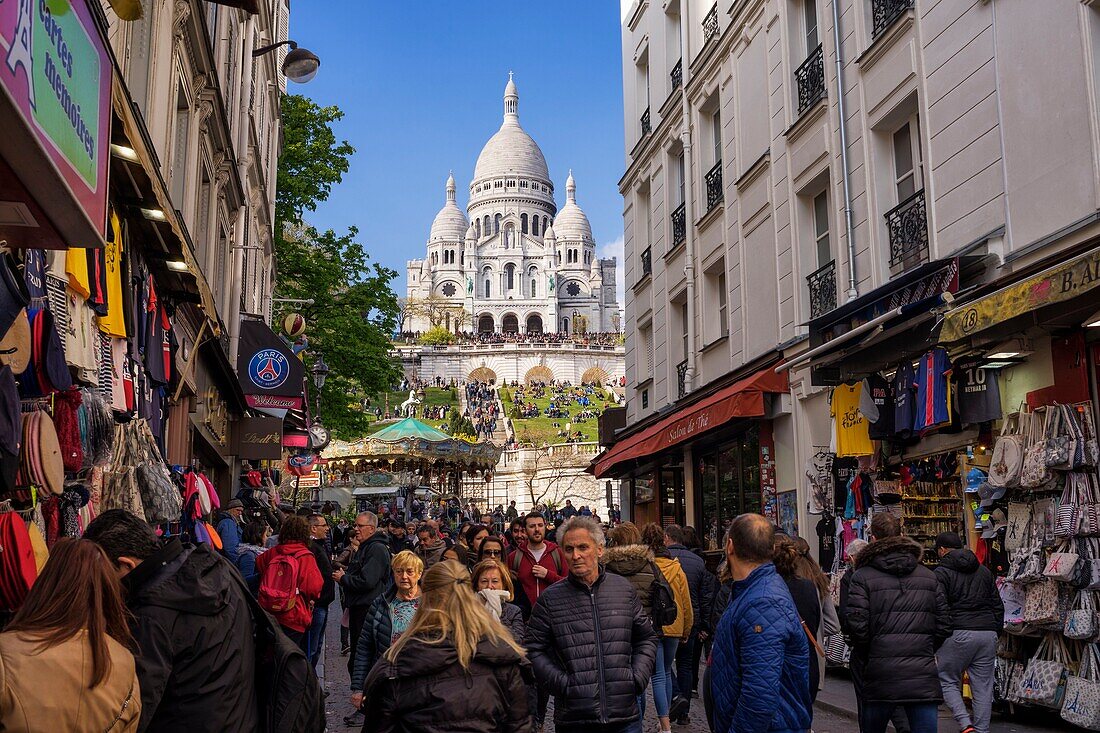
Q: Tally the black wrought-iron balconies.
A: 11